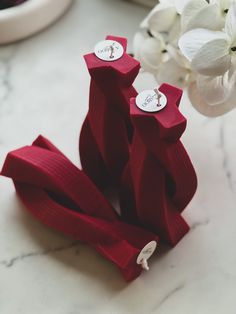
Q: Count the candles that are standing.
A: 2